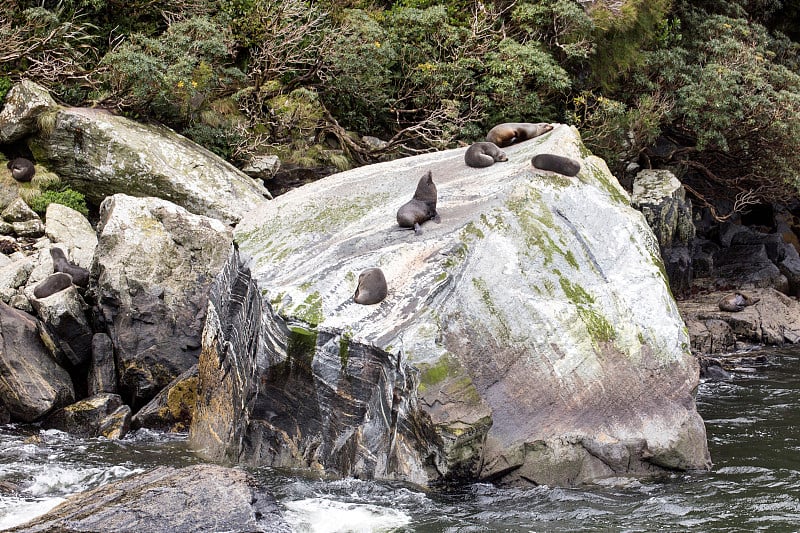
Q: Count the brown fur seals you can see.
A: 9